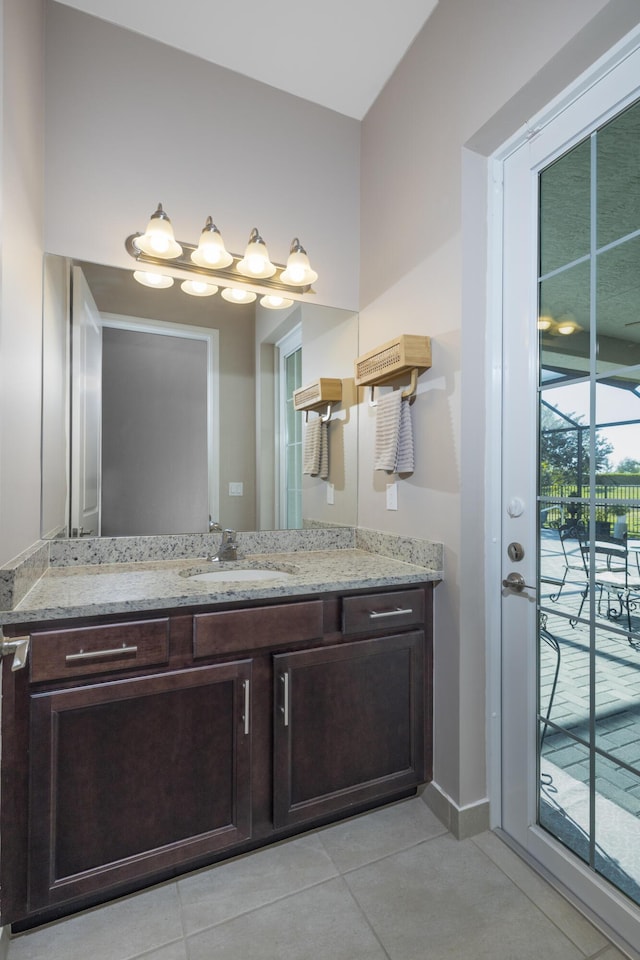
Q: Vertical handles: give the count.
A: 2